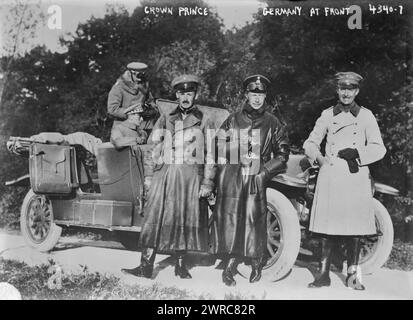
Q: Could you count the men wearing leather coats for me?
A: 2